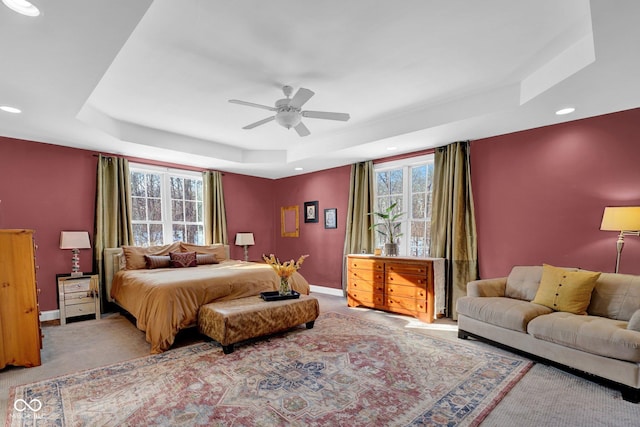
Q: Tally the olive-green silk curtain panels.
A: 4